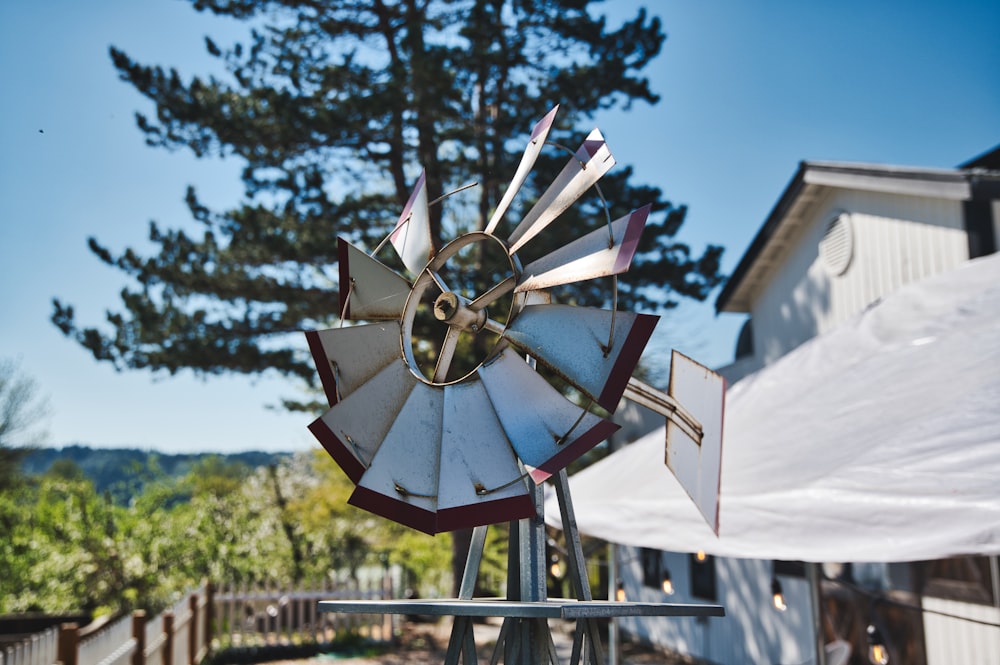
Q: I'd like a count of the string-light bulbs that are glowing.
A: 6